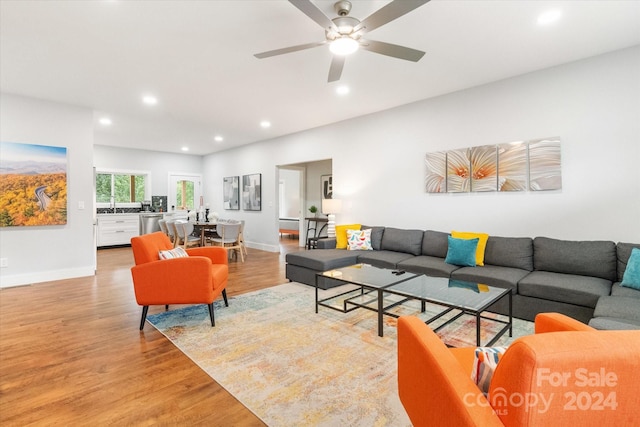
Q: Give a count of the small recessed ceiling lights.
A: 7